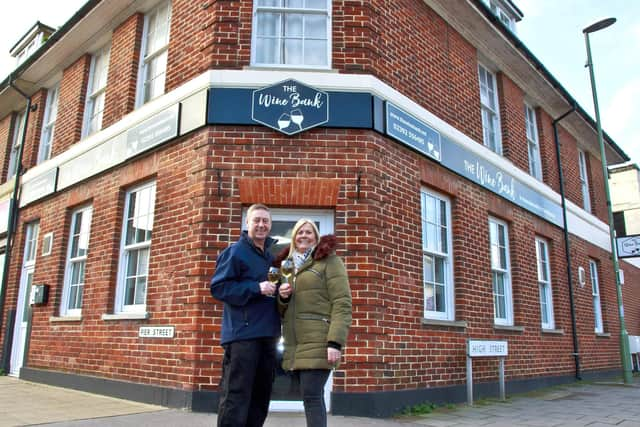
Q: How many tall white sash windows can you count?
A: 14